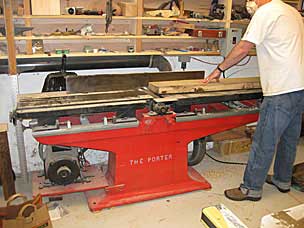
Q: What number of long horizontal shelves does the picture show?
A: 3